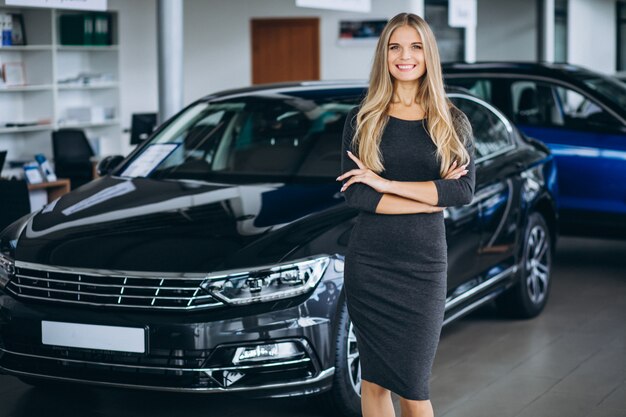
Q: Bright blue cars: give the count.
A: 1